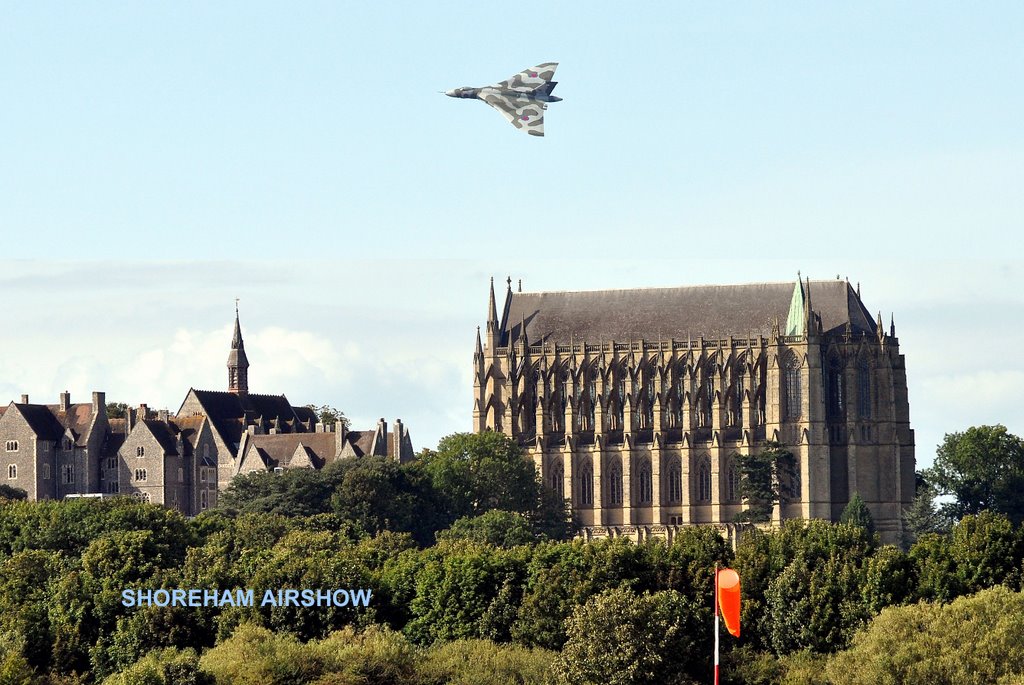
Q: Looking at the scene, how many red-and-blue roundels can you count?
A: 2